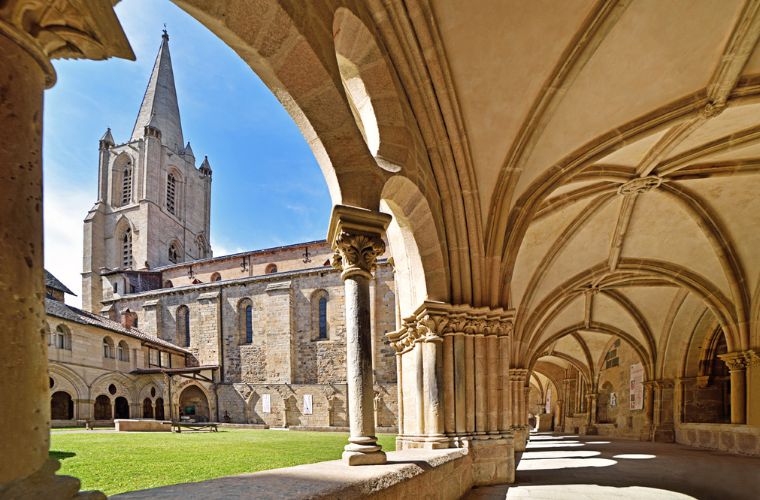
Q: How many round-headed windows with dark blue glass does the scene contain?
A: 3